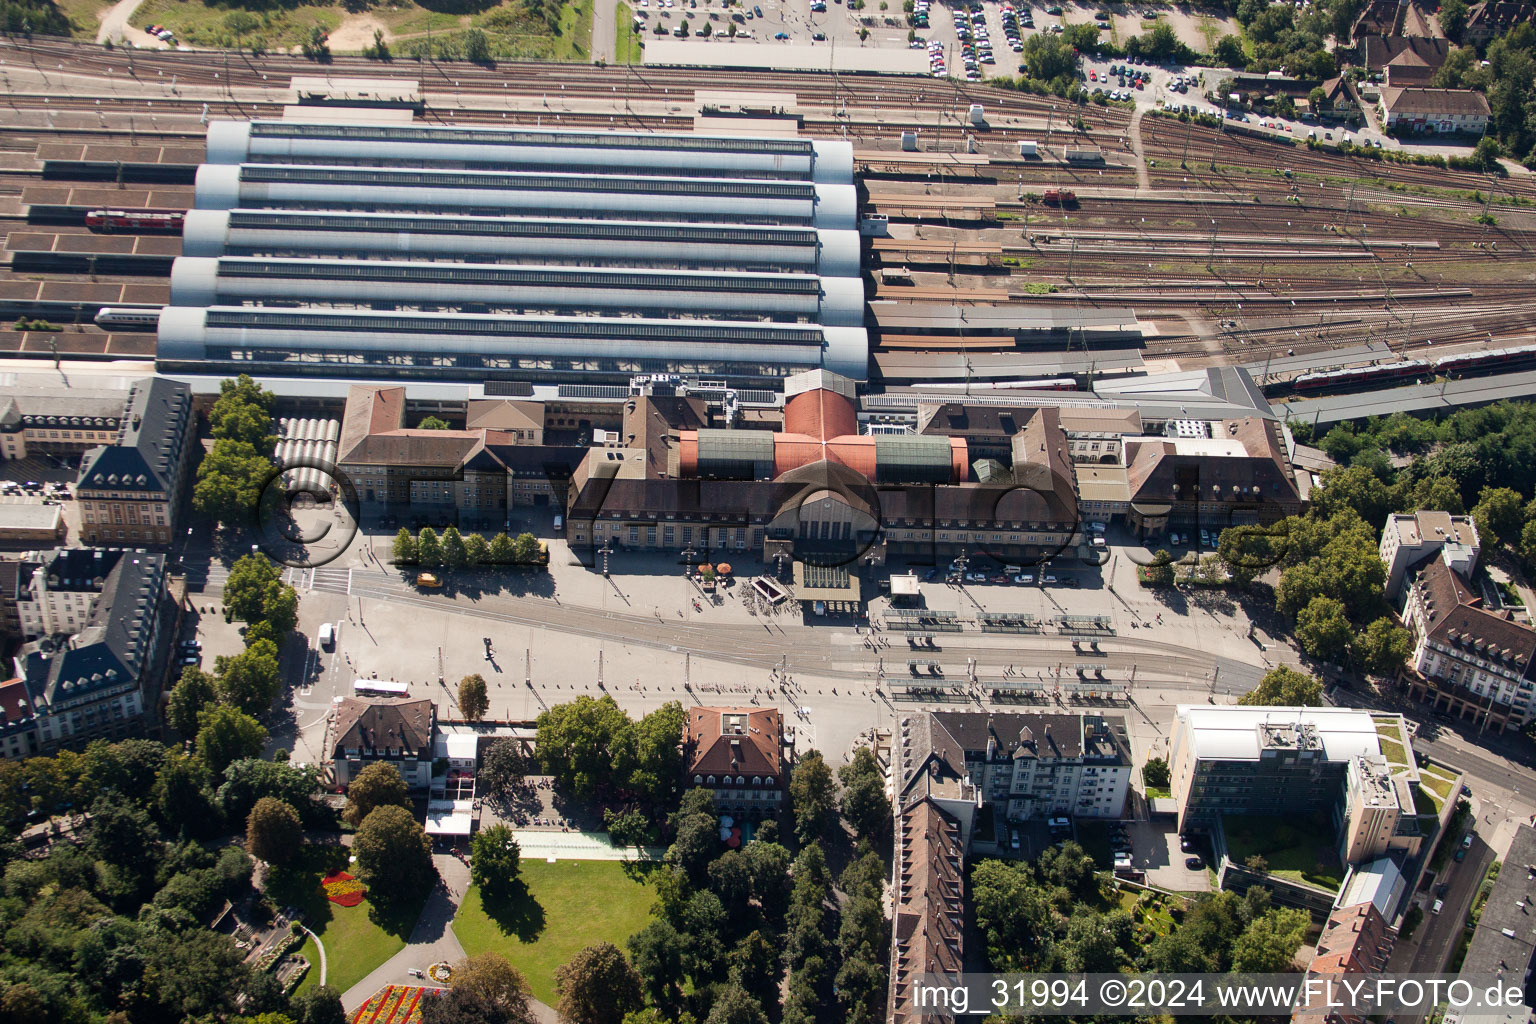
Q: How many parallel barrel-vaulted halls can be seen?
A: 5